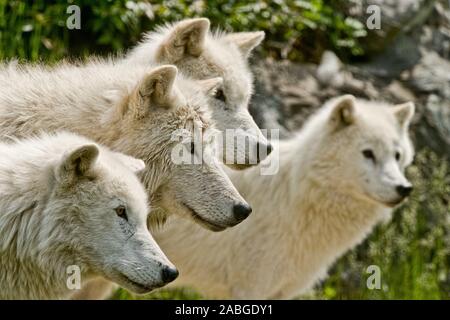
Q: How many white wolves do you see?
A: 4